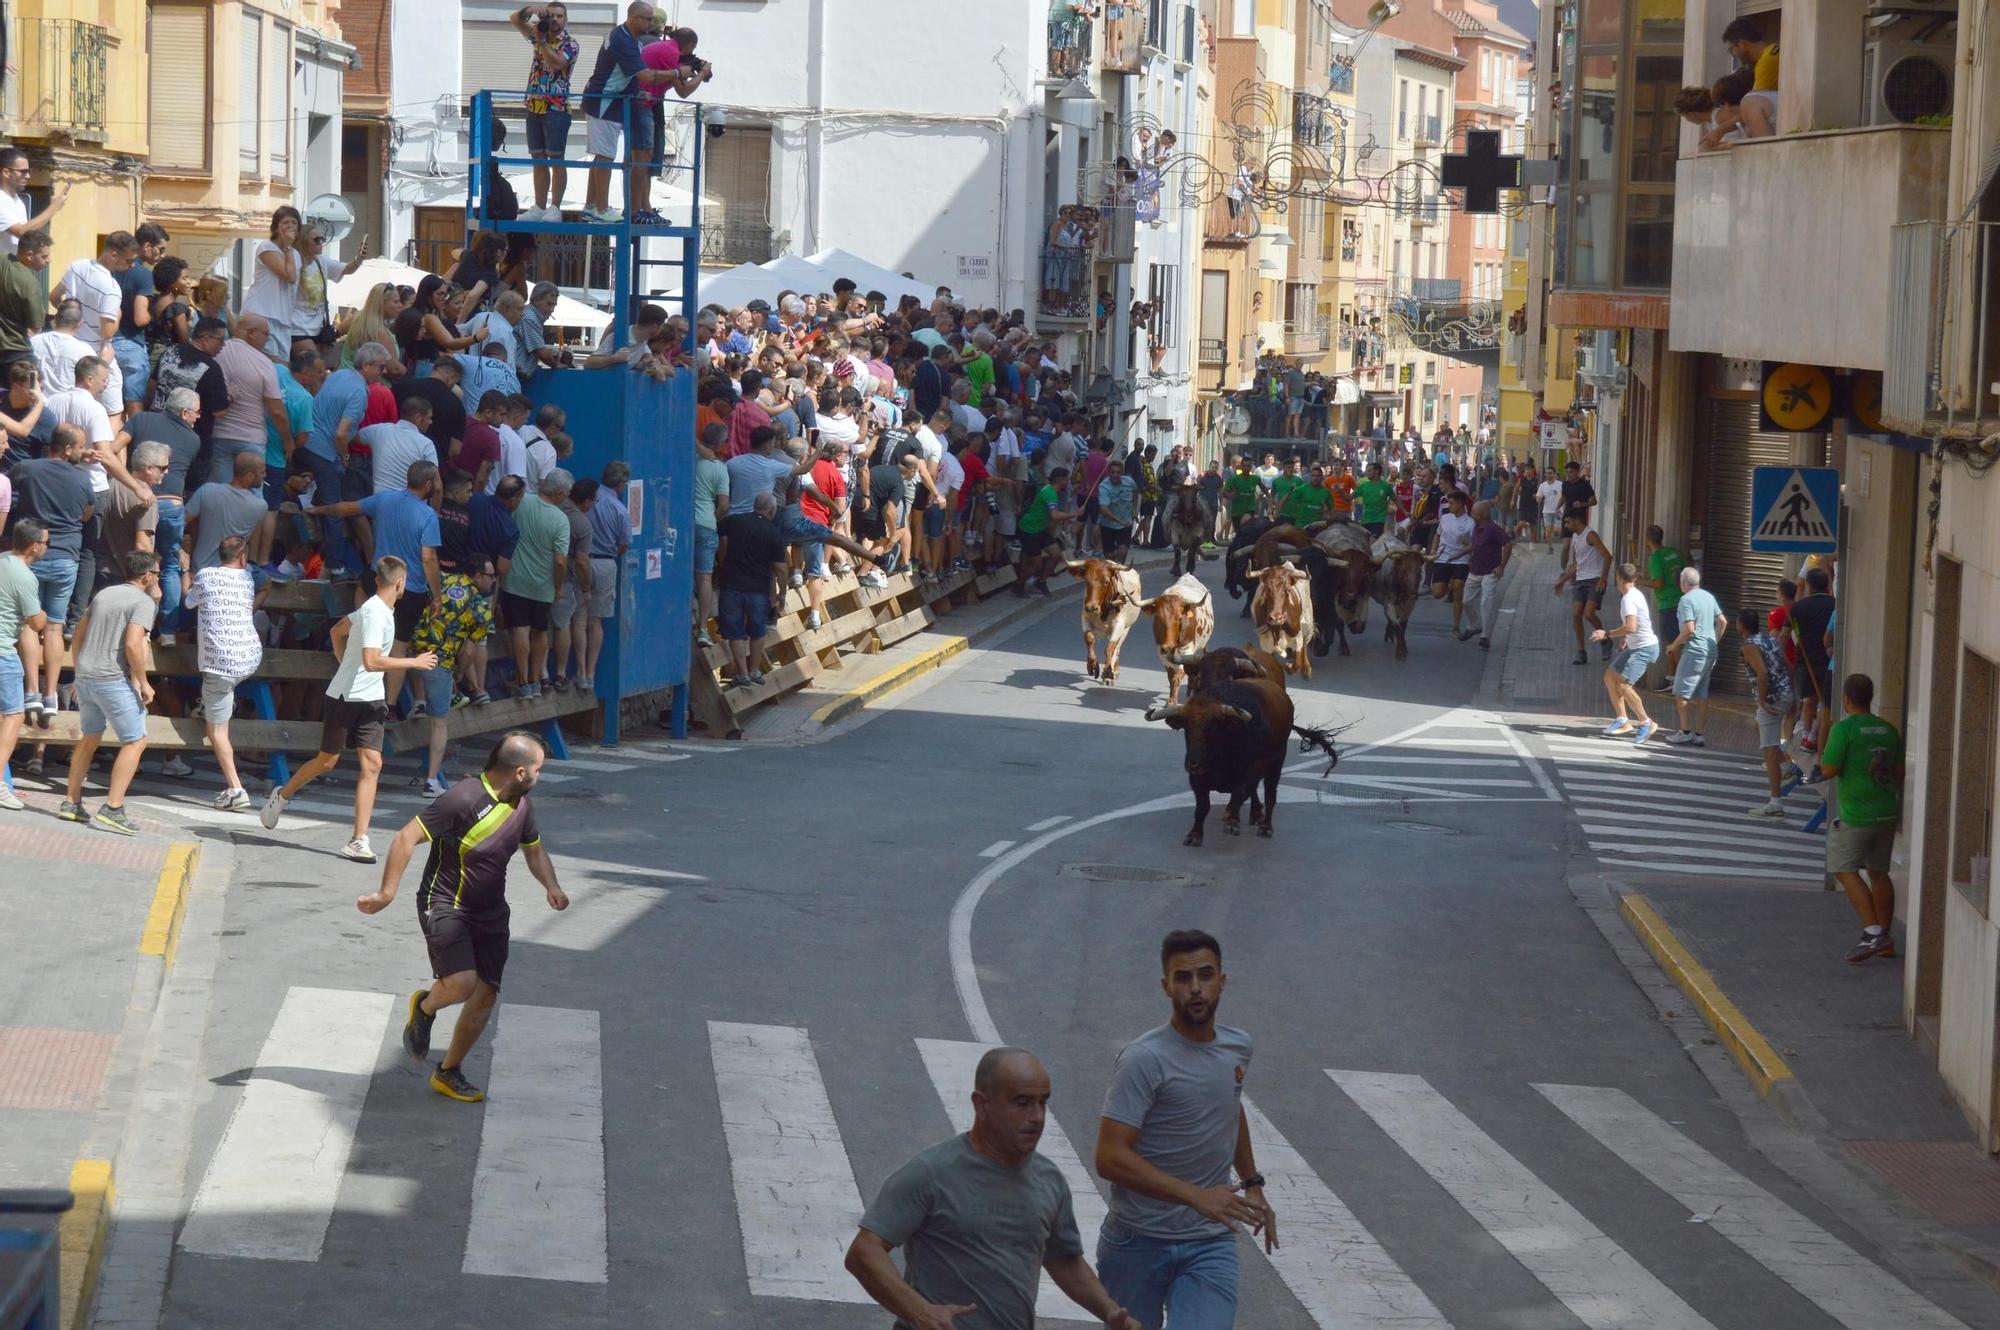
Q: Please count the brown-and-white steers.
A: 3